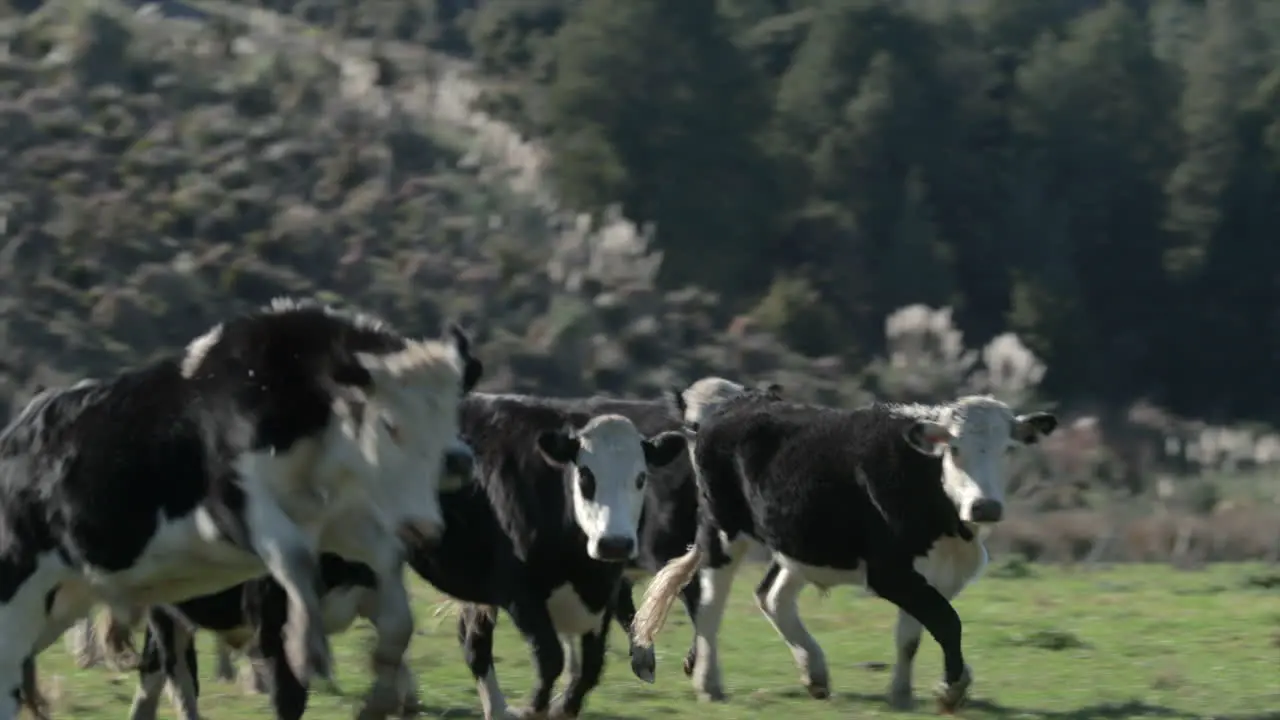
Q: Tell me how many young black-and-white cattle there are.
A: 5